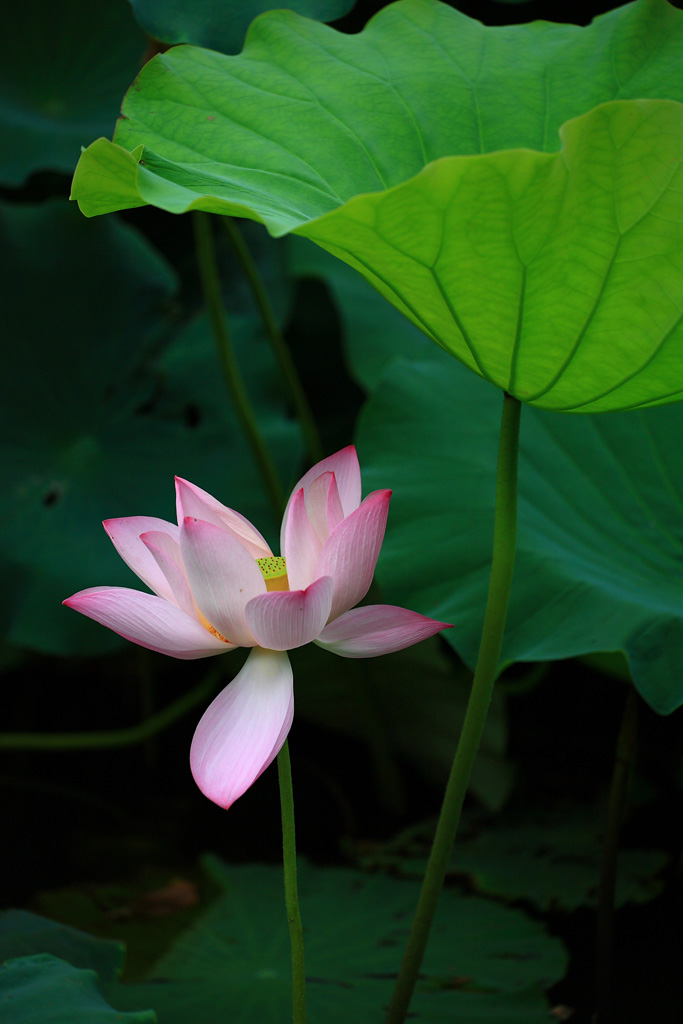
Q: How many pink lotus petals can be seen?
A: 12